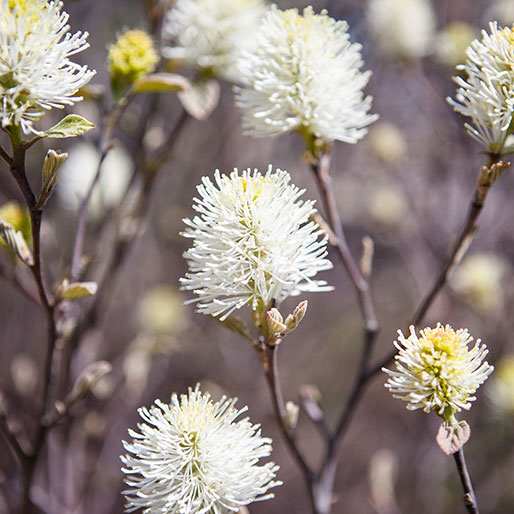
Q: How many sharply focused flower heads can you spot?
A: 6